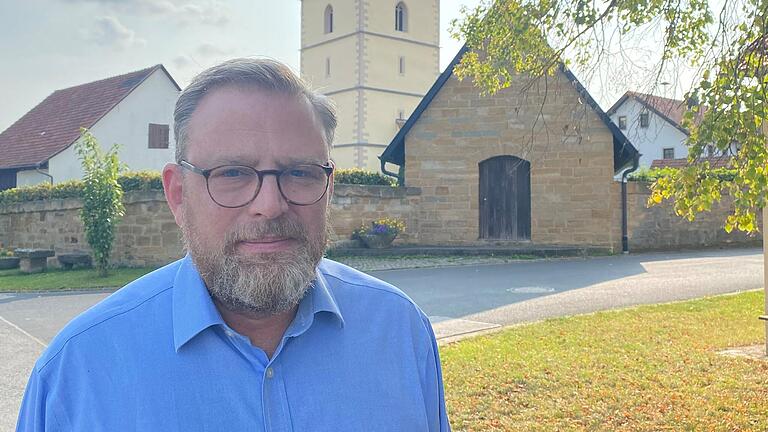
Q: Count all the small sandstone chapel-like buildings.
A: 1